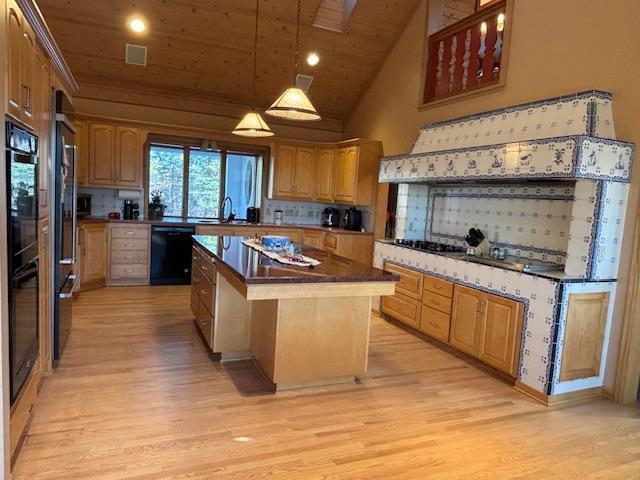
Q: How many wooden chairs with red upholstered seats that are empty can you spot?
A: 0